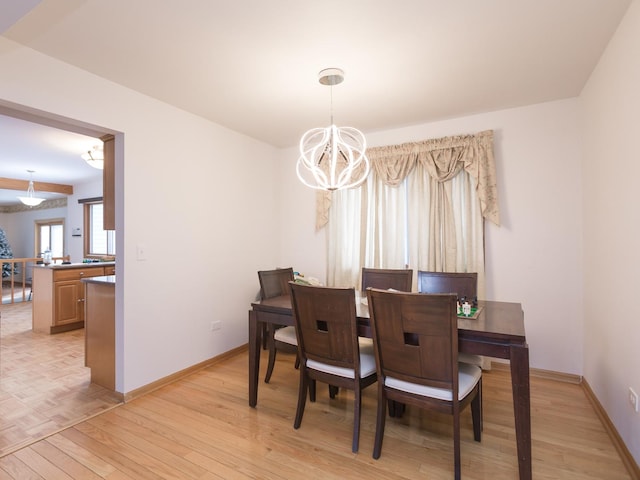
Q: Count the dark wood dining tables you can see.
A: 1